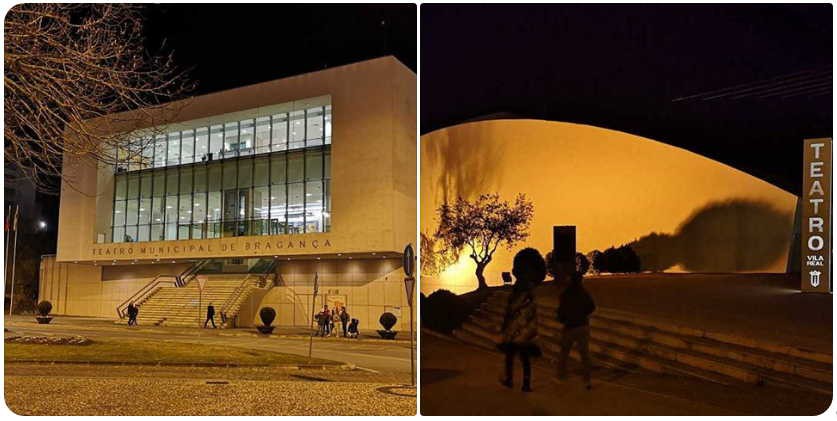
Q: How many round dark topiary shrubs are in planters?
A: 3